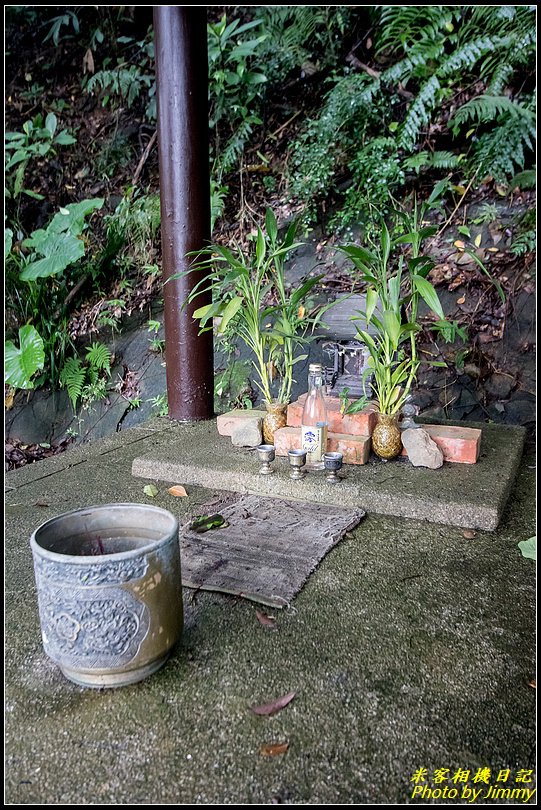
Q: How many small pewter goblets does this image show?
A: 3